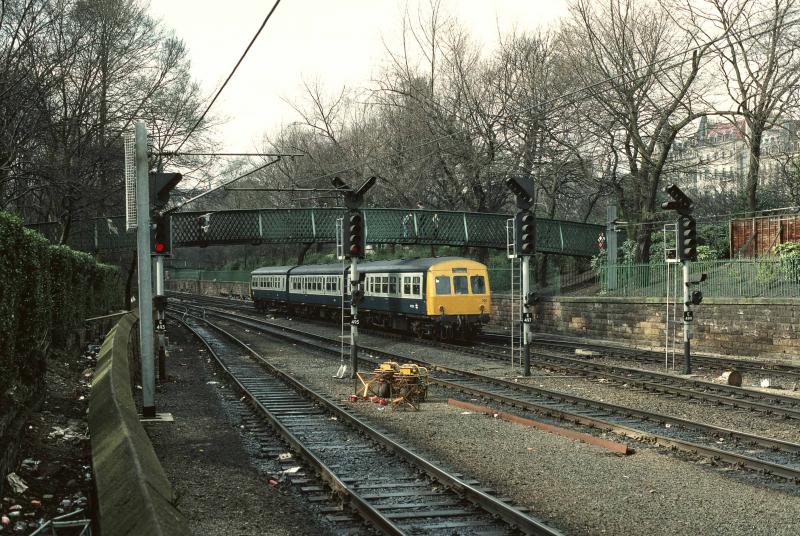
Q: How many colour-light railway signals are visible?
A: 4